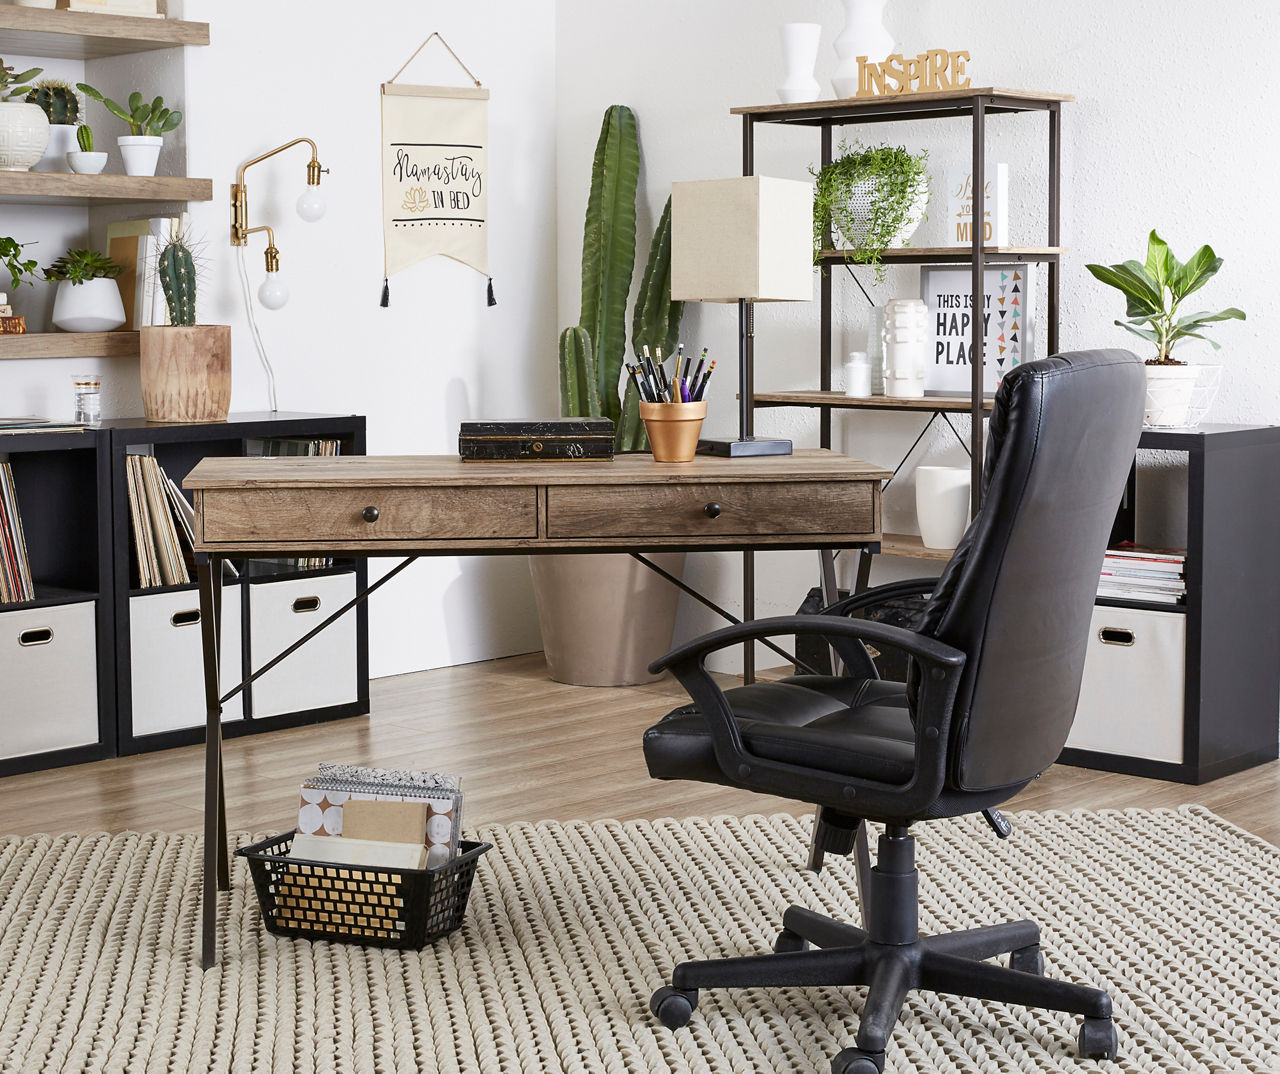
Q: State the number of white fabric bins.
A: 4